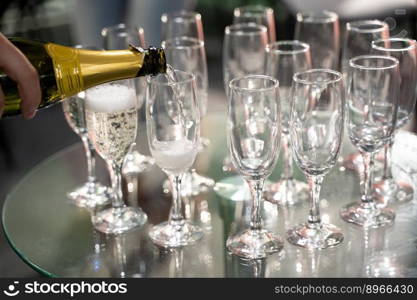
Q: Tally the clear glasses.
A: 15